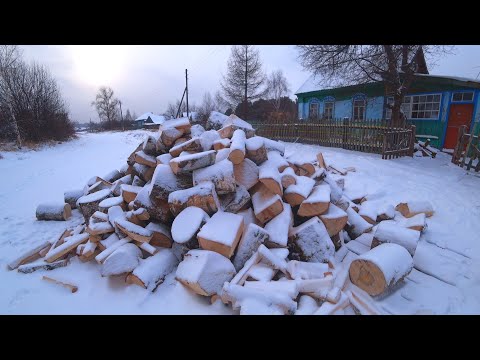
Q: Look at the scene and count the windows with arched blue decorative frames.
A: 3